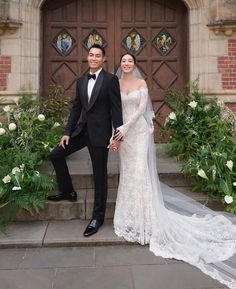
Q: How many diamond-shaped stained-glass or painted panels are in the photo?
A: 4